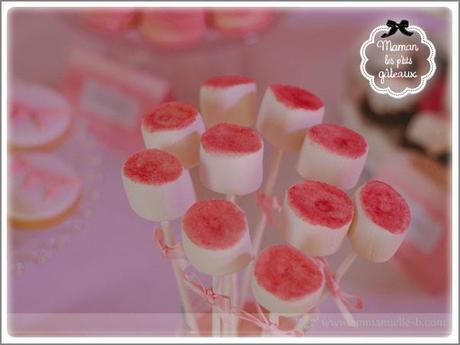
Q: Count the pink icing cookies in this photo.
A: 2